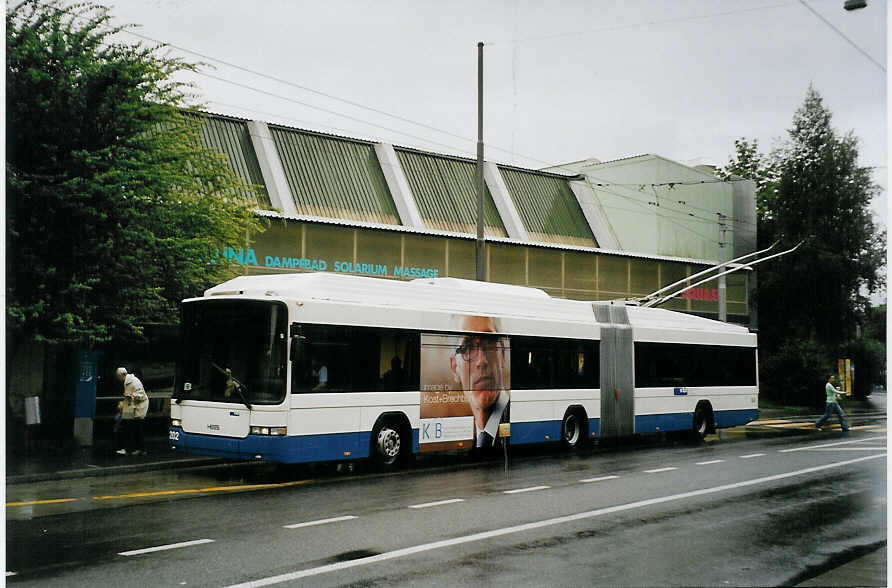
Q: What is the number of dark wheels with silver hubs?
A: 3